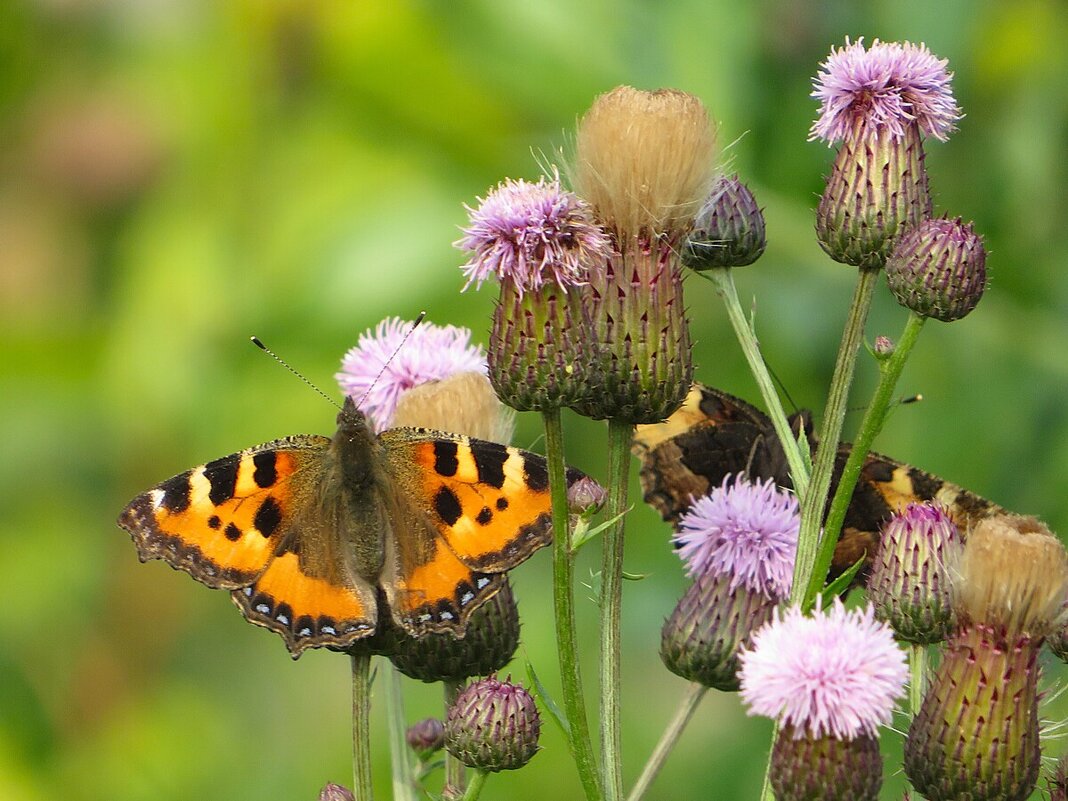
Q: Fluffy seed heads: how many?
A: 3